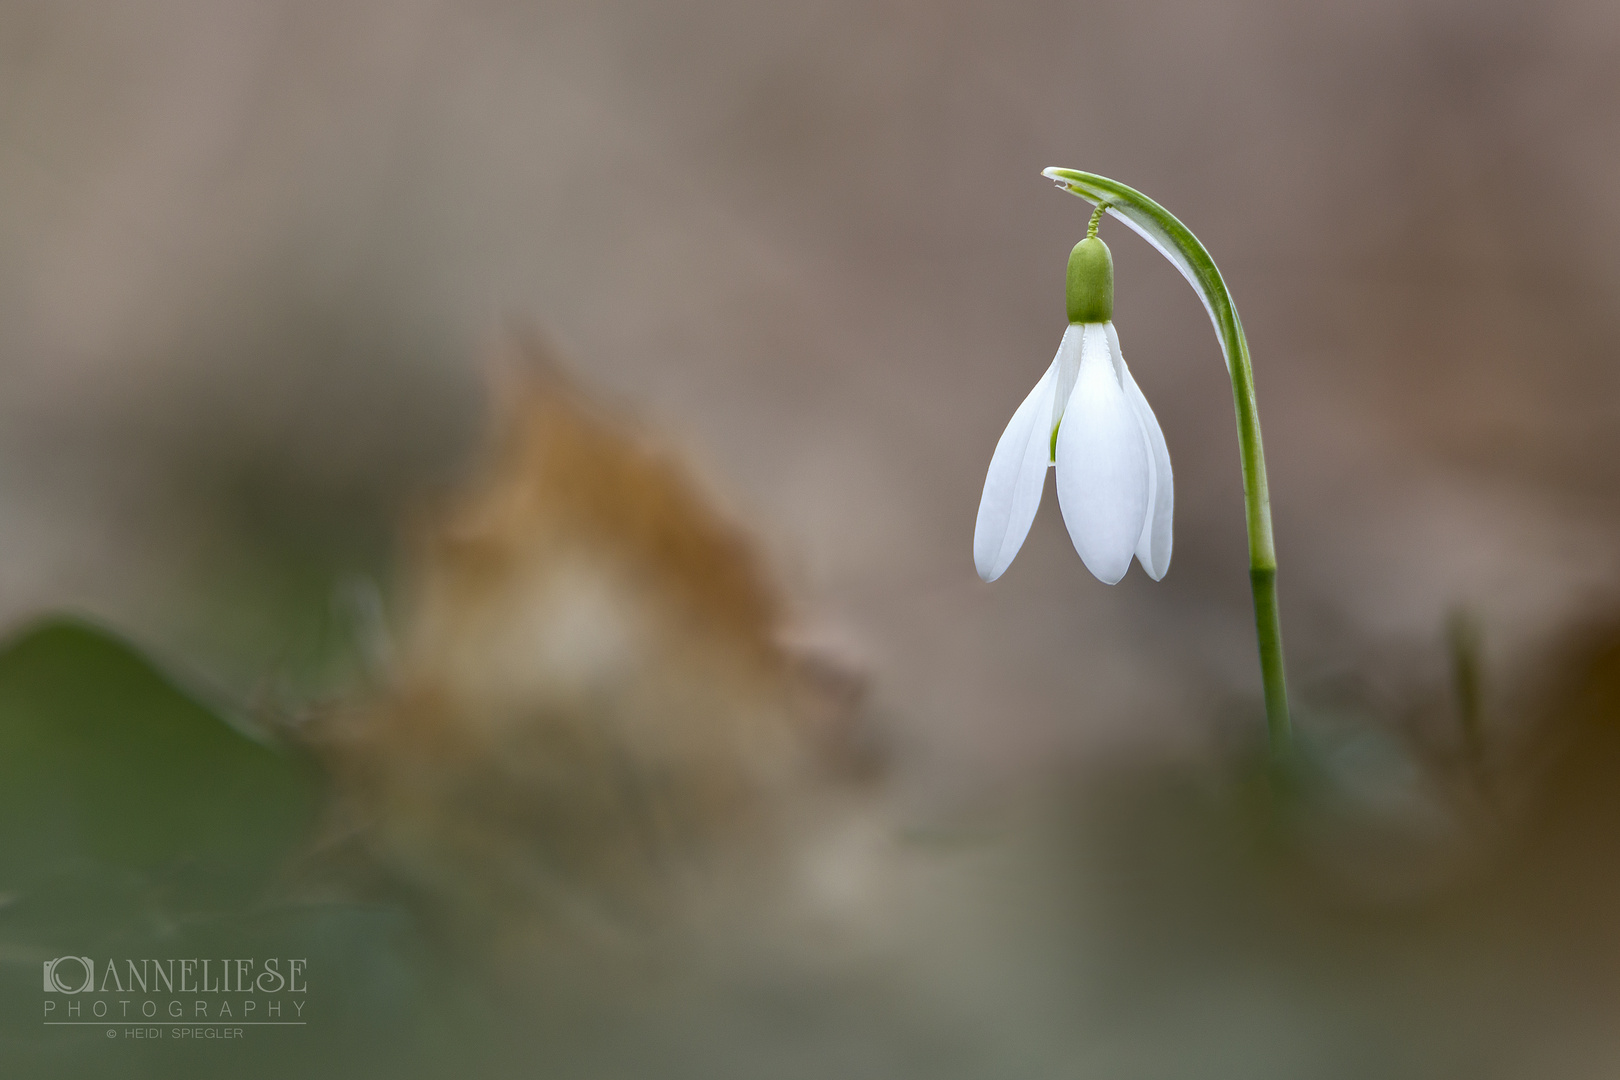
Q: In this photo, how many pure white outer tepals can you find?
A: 3